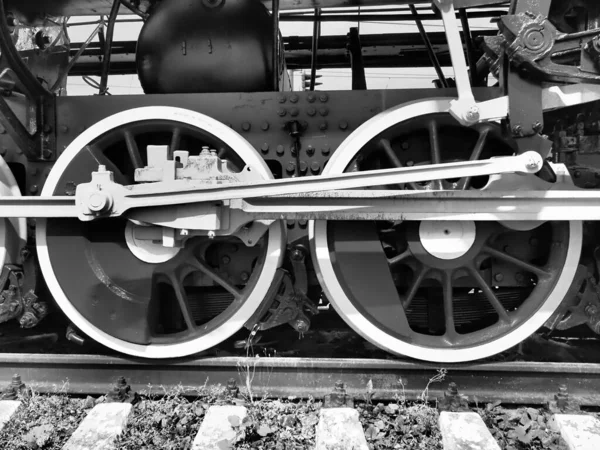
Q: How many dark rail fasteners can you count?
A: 6